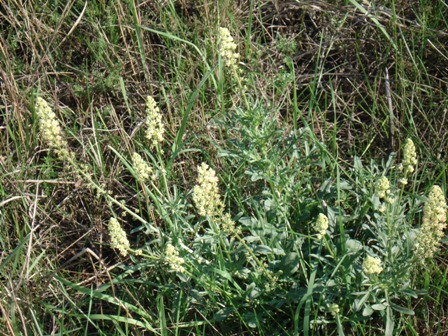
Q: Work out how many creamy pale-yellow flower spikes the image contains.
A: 12